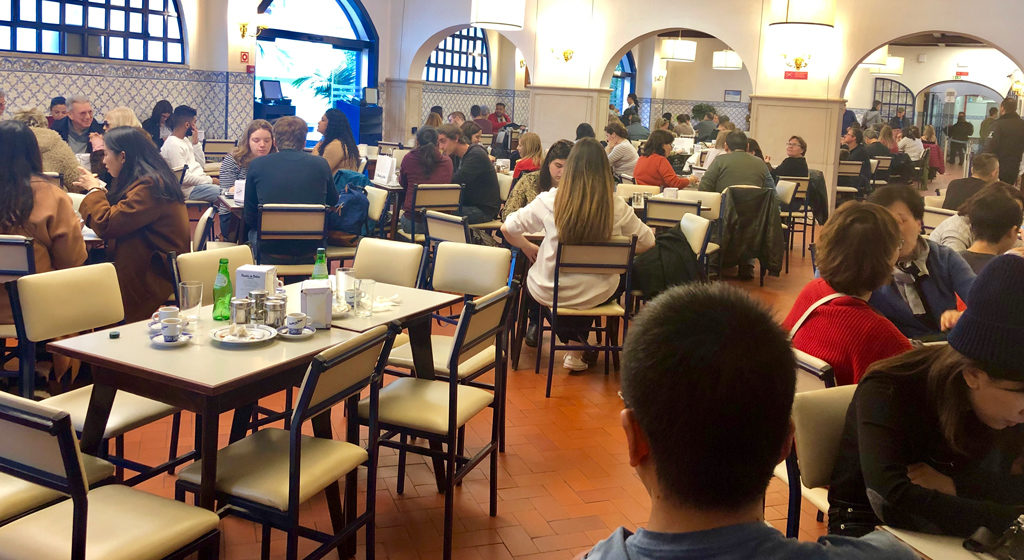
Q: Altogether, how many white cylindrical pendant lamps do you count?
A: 6